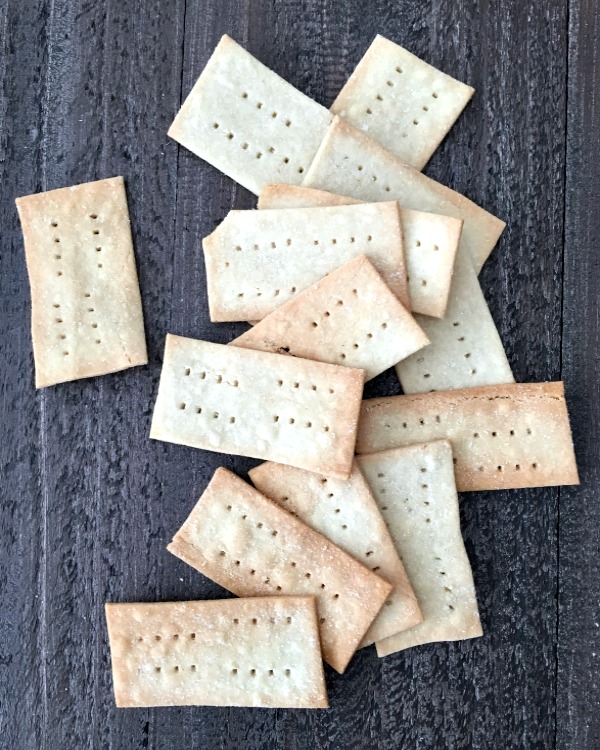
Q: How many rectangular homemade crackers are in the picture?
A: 14